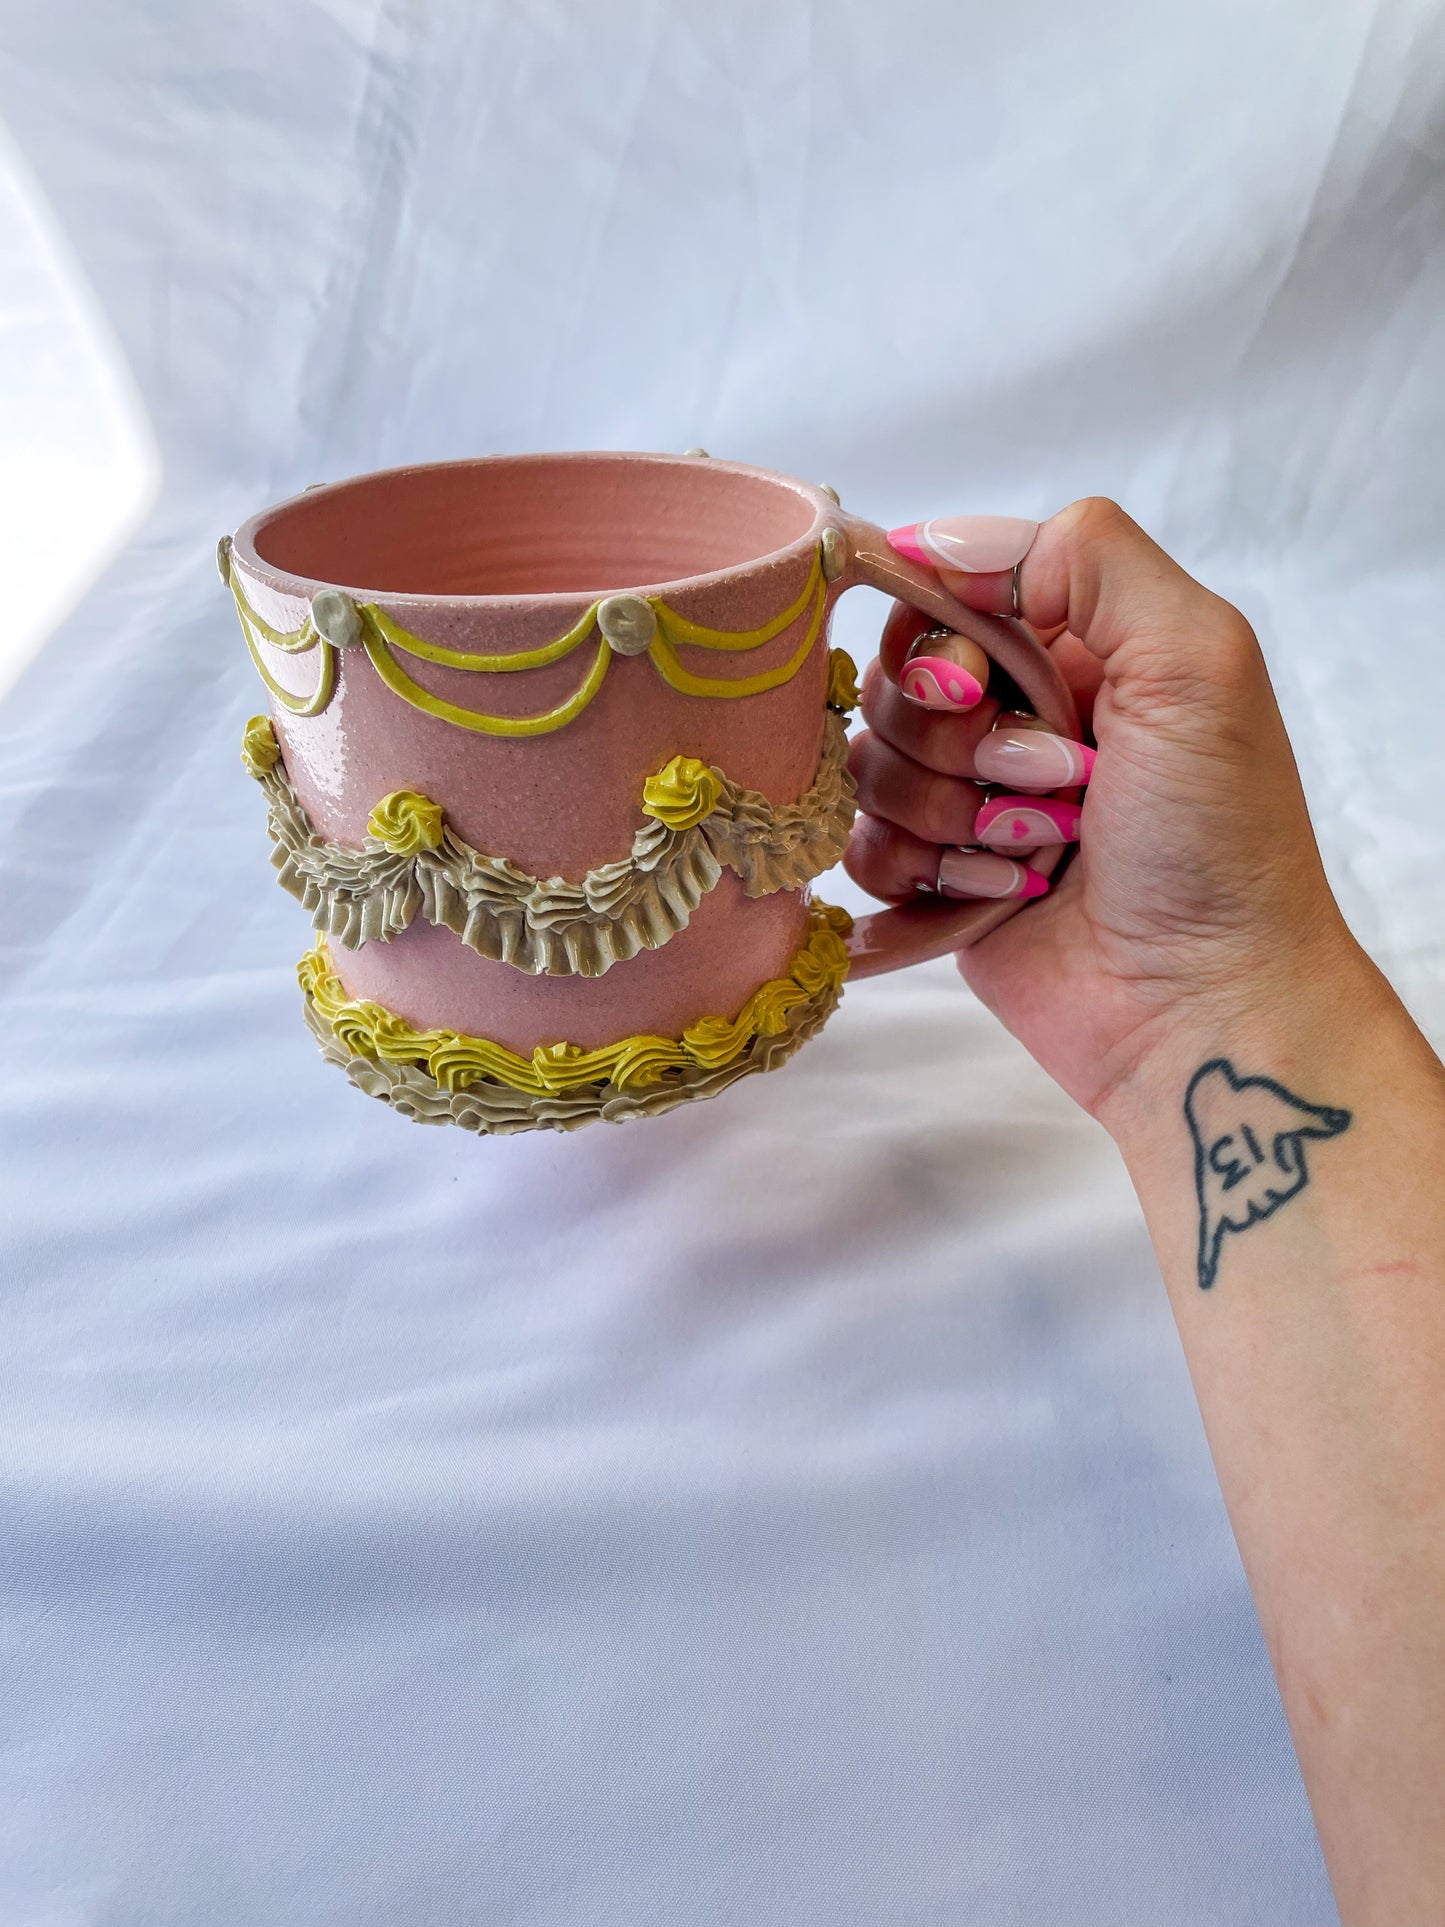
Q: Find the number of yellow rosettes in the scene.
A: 4